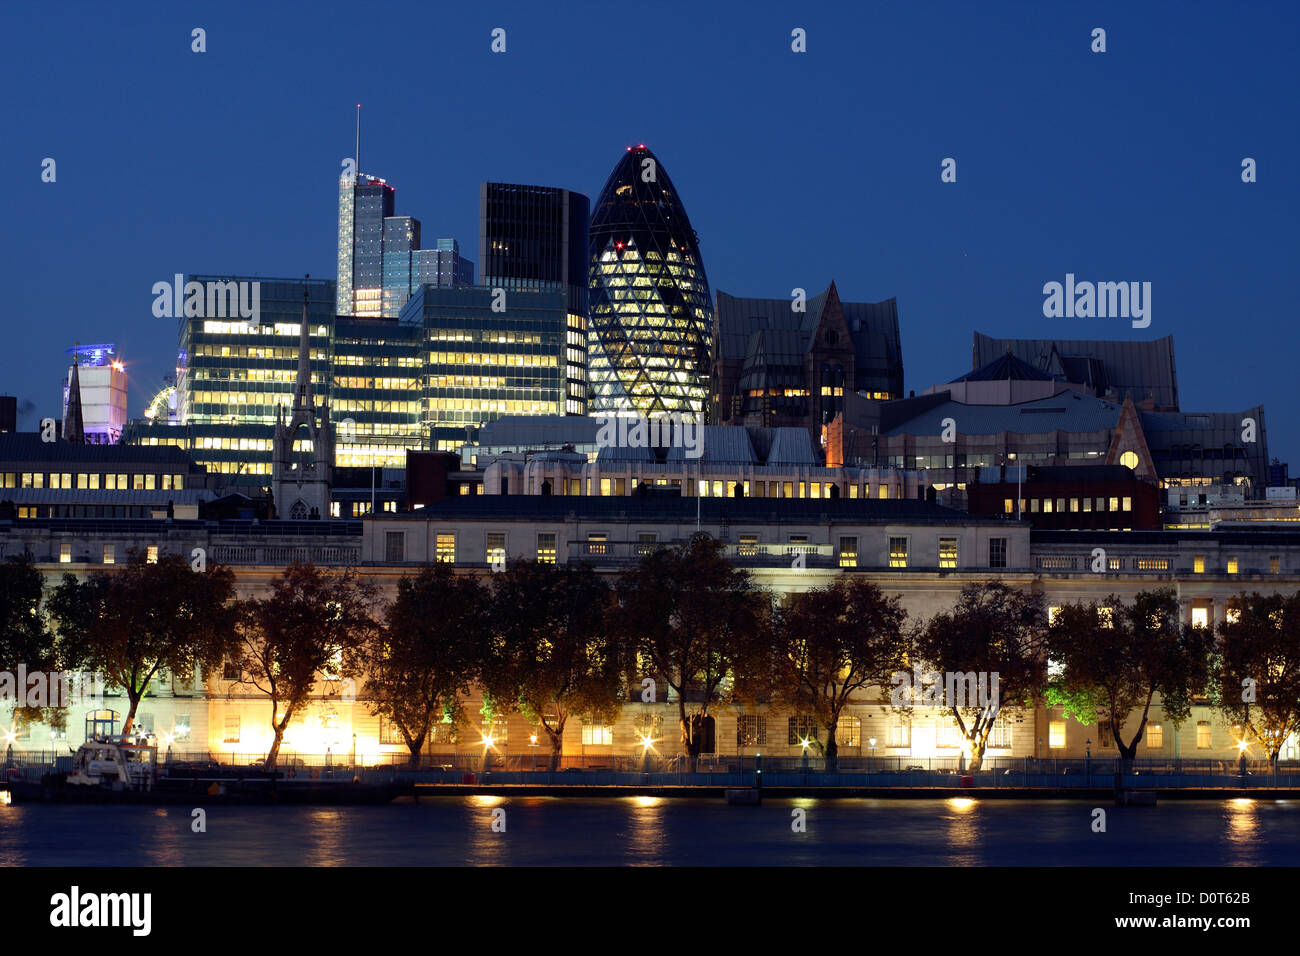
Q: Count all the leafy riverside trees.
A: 10